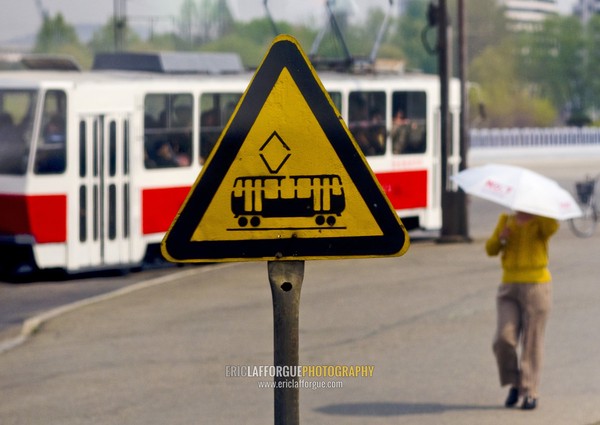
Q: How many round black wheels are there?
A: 4